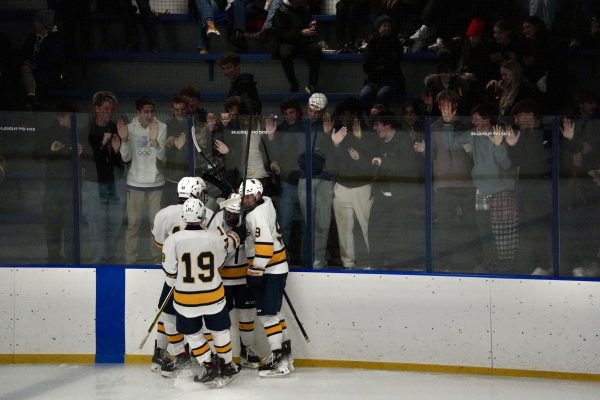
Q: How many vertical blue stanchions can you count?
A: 5